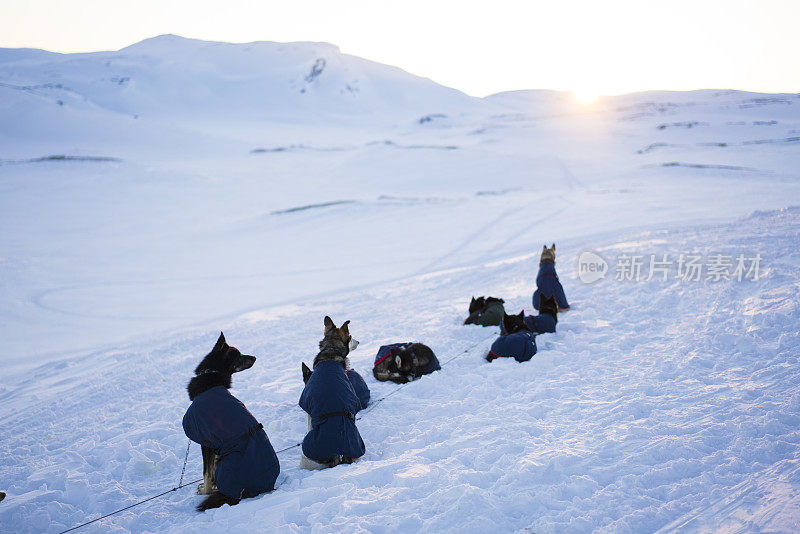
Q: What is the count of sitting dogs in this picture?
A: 3